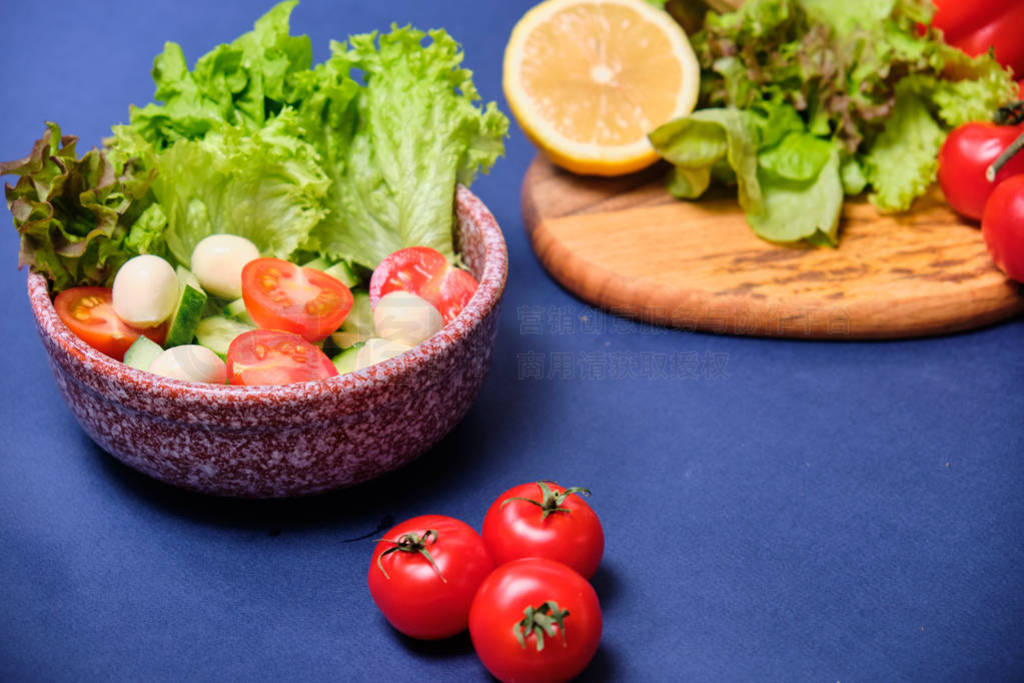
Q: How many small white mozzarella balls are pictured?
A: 5